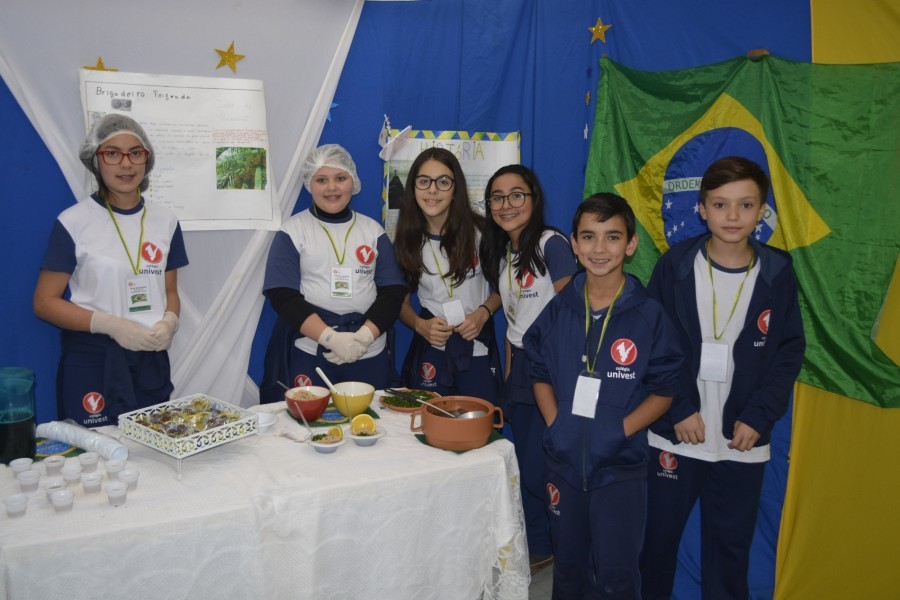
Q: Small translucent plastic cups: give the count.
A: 12